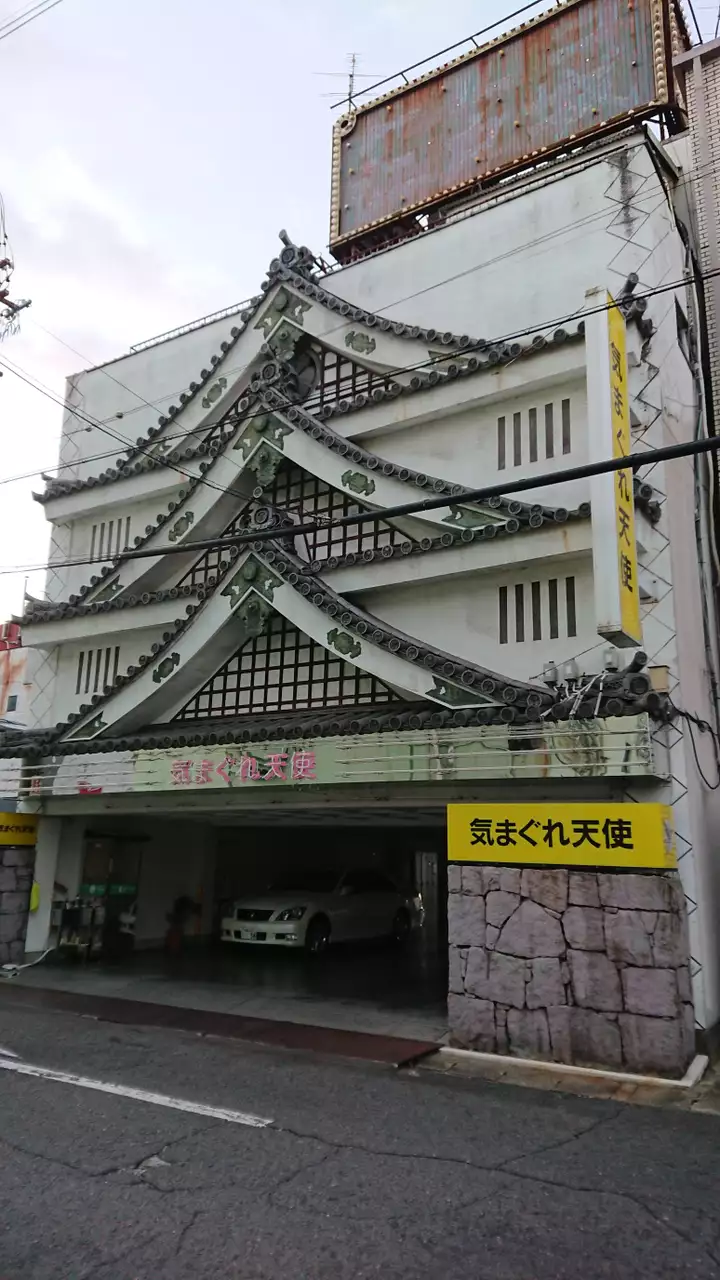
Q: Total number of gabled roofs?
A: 3